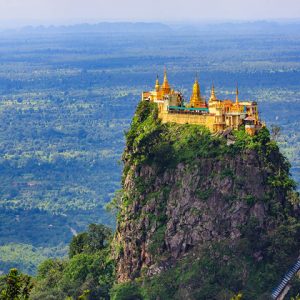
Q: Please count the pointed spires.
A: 5